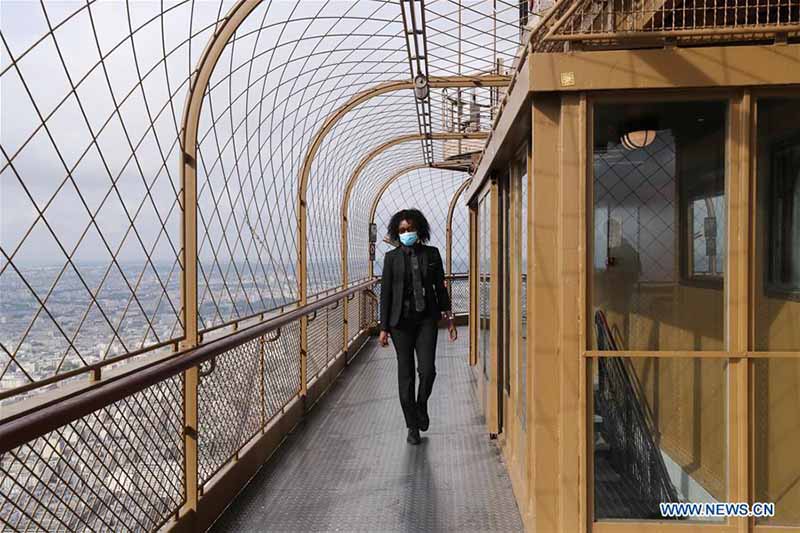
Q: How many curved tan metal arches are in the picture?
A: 5